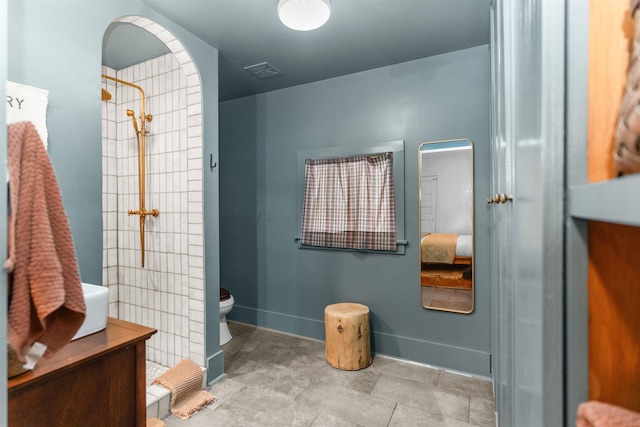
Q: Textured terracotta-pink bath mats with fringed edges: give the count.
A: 1